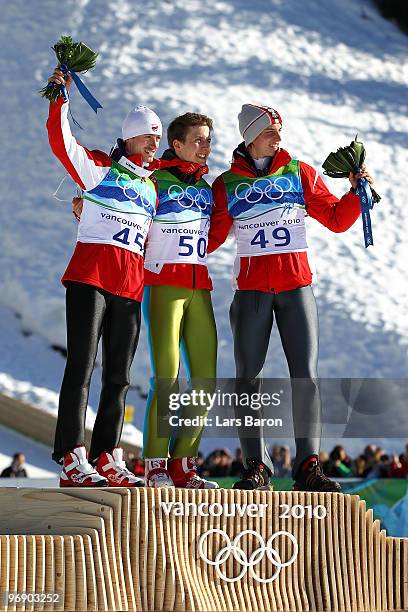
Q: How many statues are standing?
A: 0